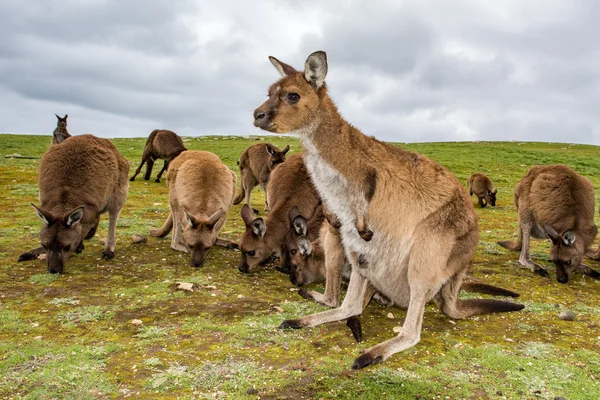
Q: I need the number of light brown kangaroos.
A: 2